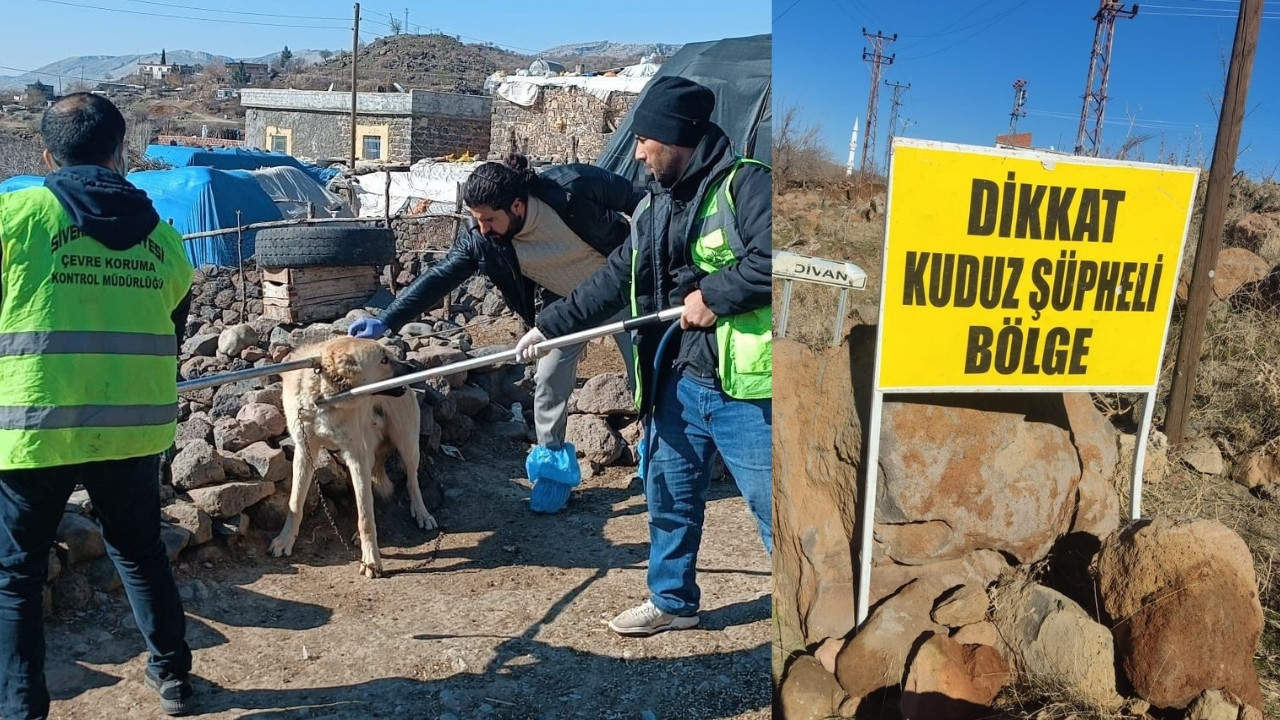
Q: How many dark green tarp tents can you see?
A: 1